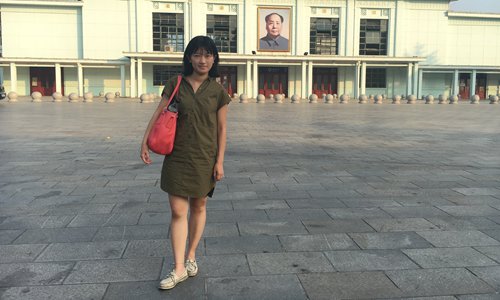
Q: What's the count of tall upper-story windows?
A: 4